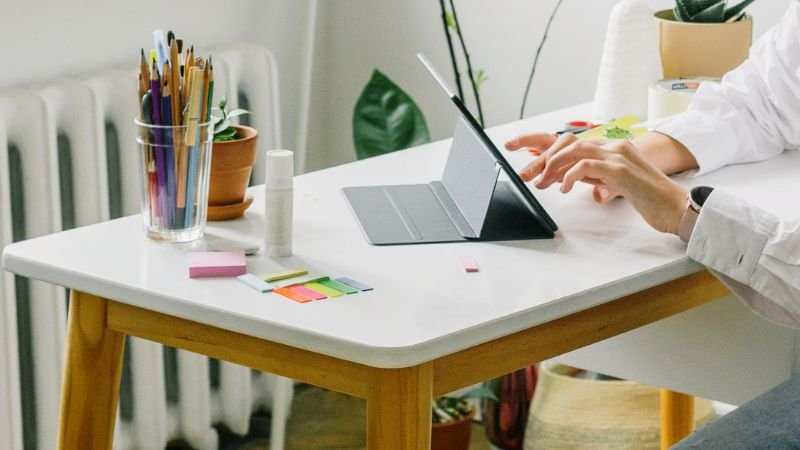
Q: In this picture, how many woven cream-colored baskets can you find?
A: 1